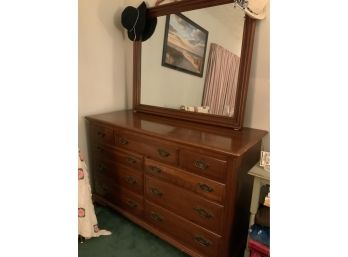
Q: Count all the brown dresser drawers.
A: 9